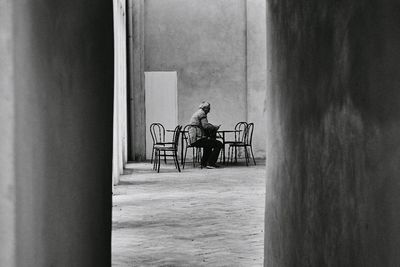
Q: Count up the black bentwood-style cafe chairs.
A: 5